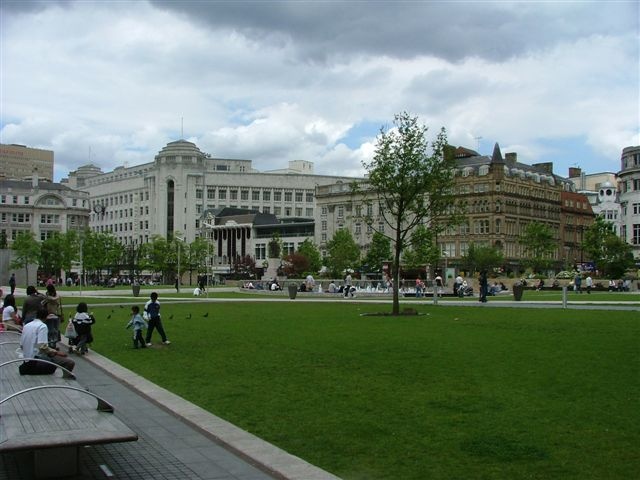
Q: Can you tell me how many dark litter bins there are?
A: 3